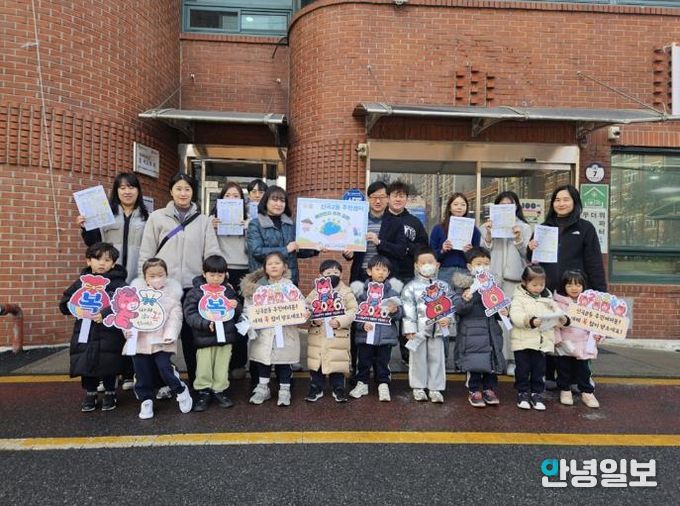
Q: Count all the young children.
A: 10